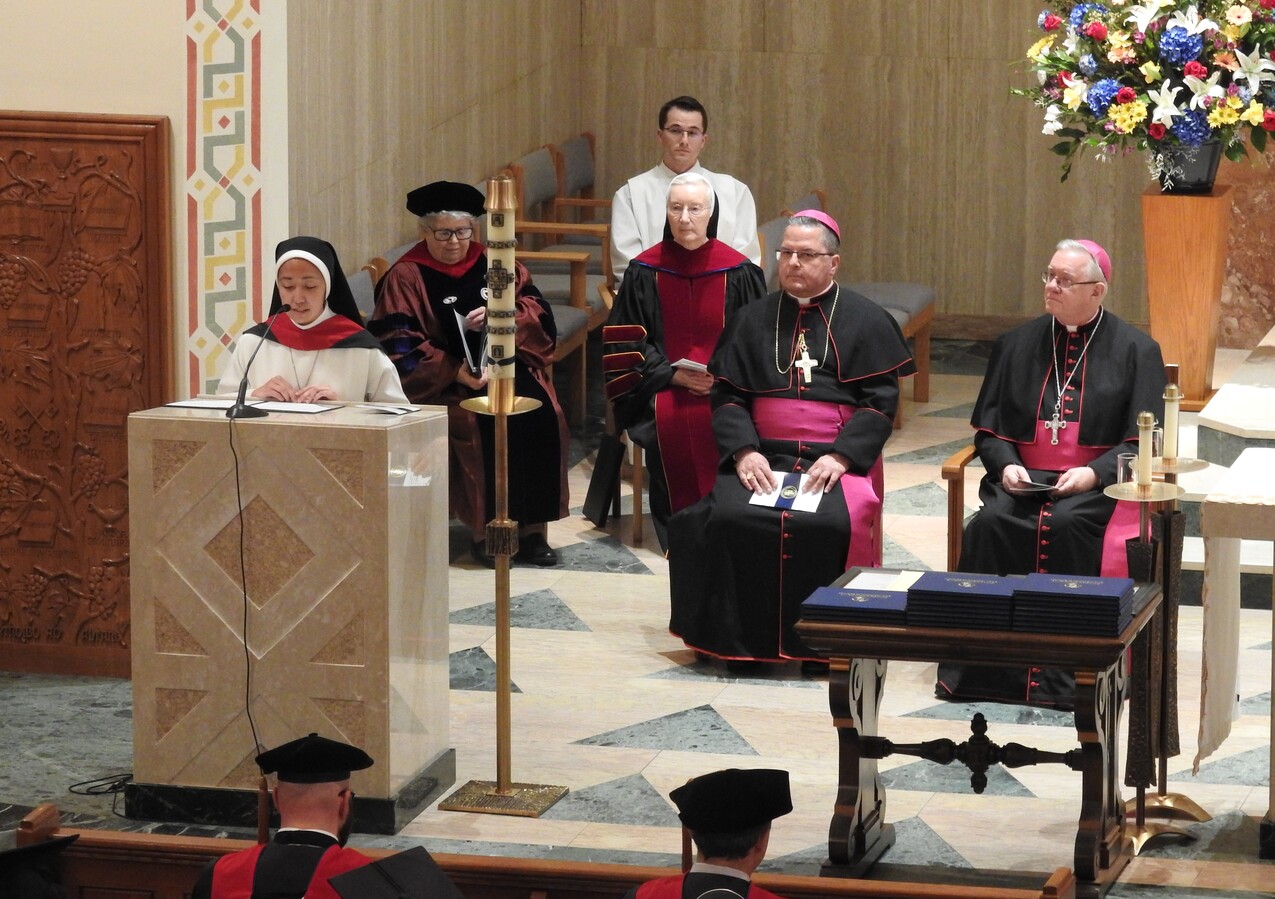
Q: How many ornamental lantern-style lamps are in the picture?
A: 0